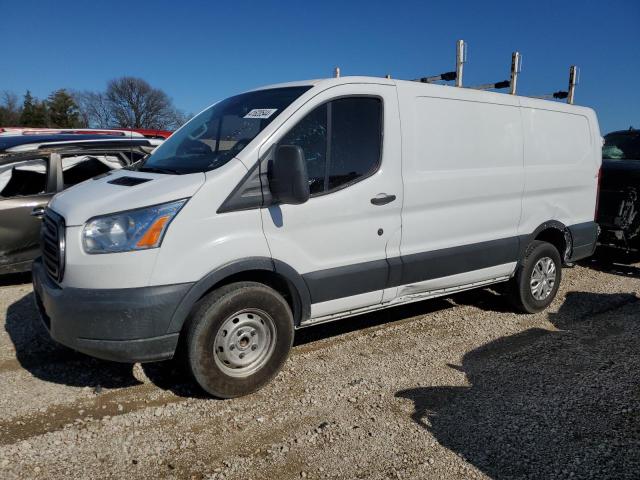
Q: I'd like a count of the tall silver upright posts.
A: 3